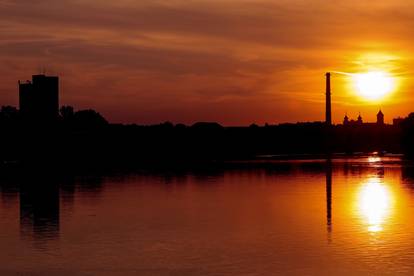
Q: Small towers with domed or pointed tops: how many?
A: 3